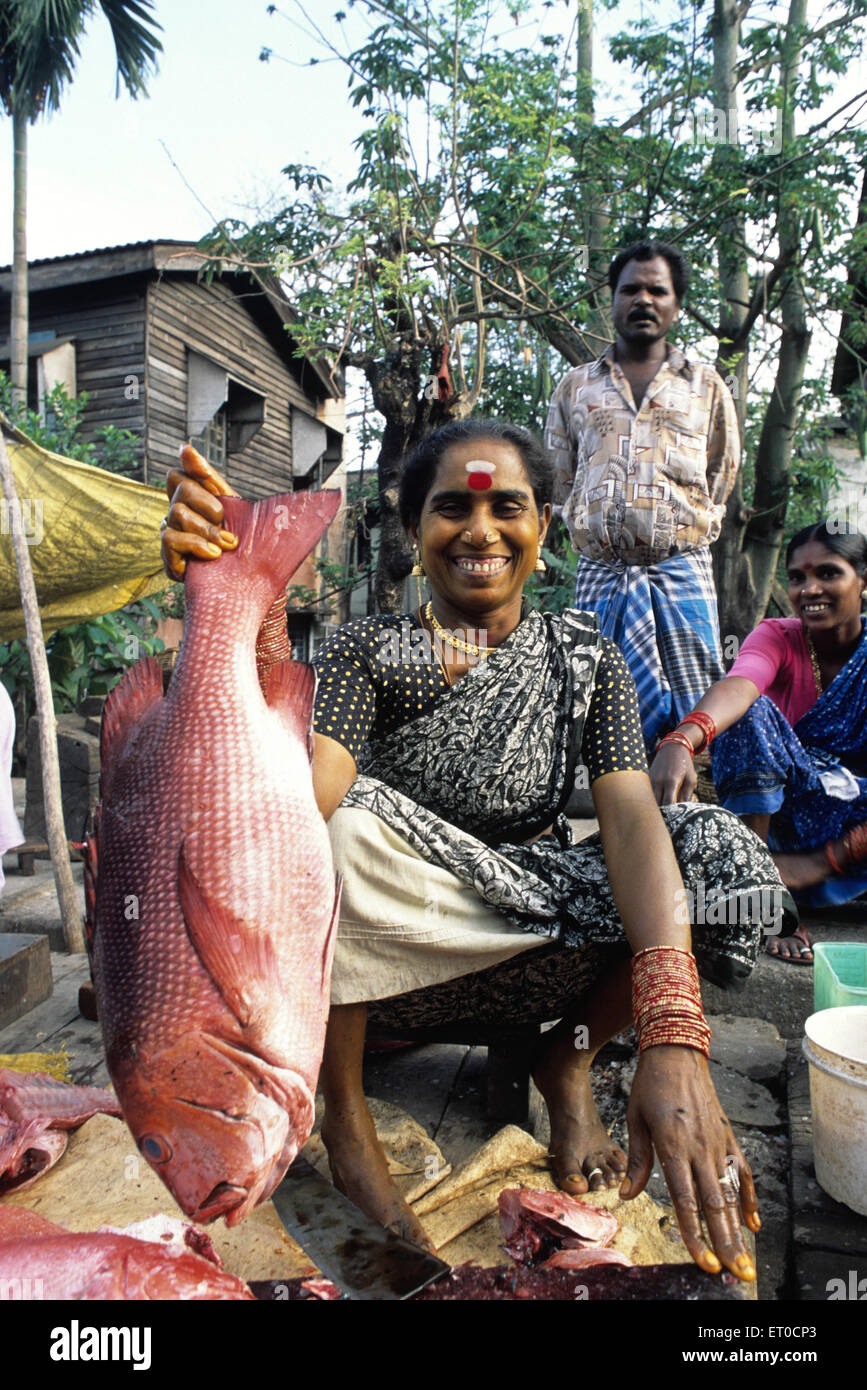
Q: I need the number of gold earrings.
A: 2